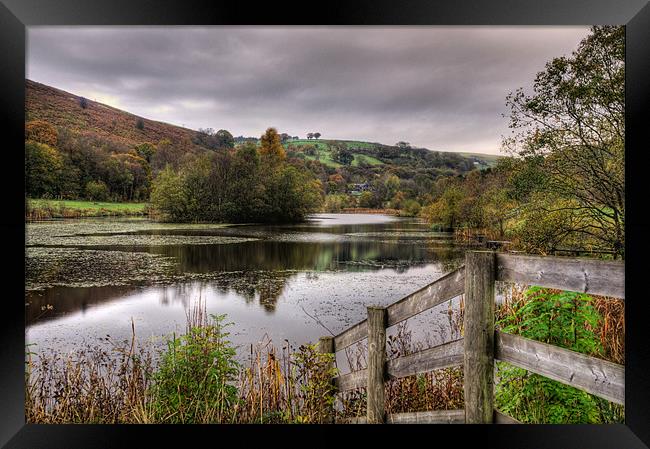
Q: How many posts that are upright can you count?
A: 3